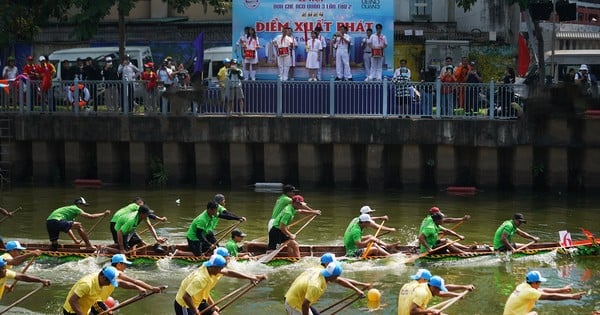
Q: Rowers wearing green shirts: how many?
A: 13